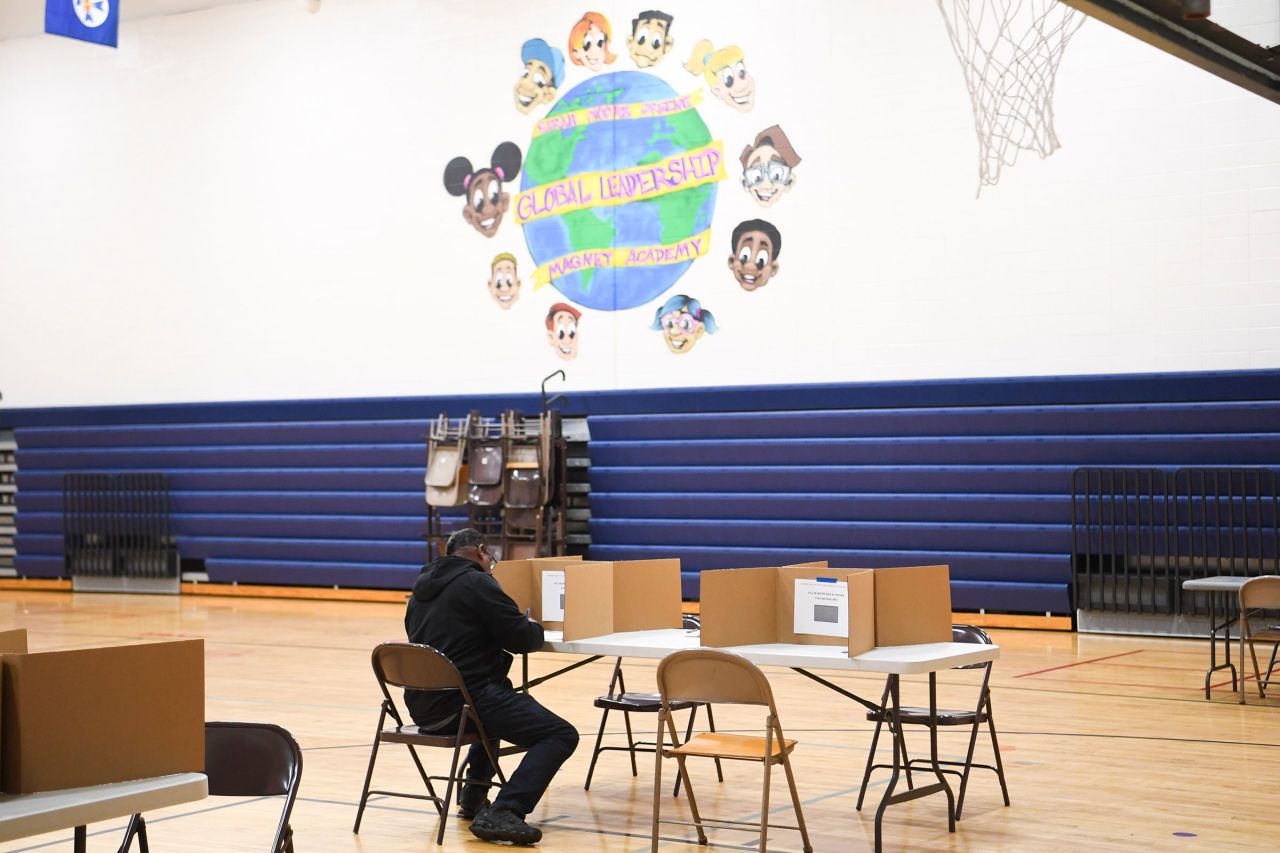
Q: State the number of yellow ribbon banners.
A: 3